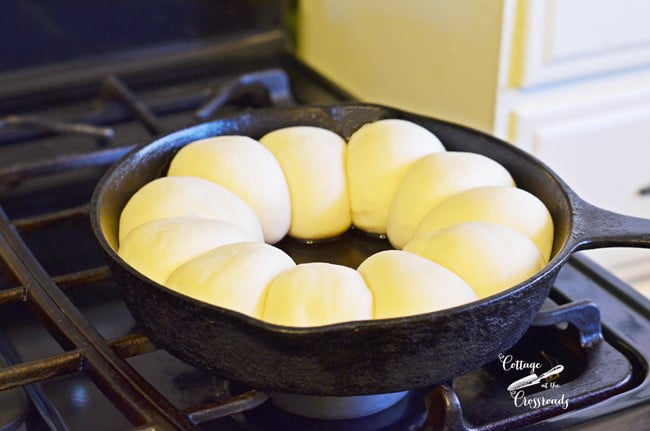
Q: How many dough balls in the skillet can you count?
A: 11